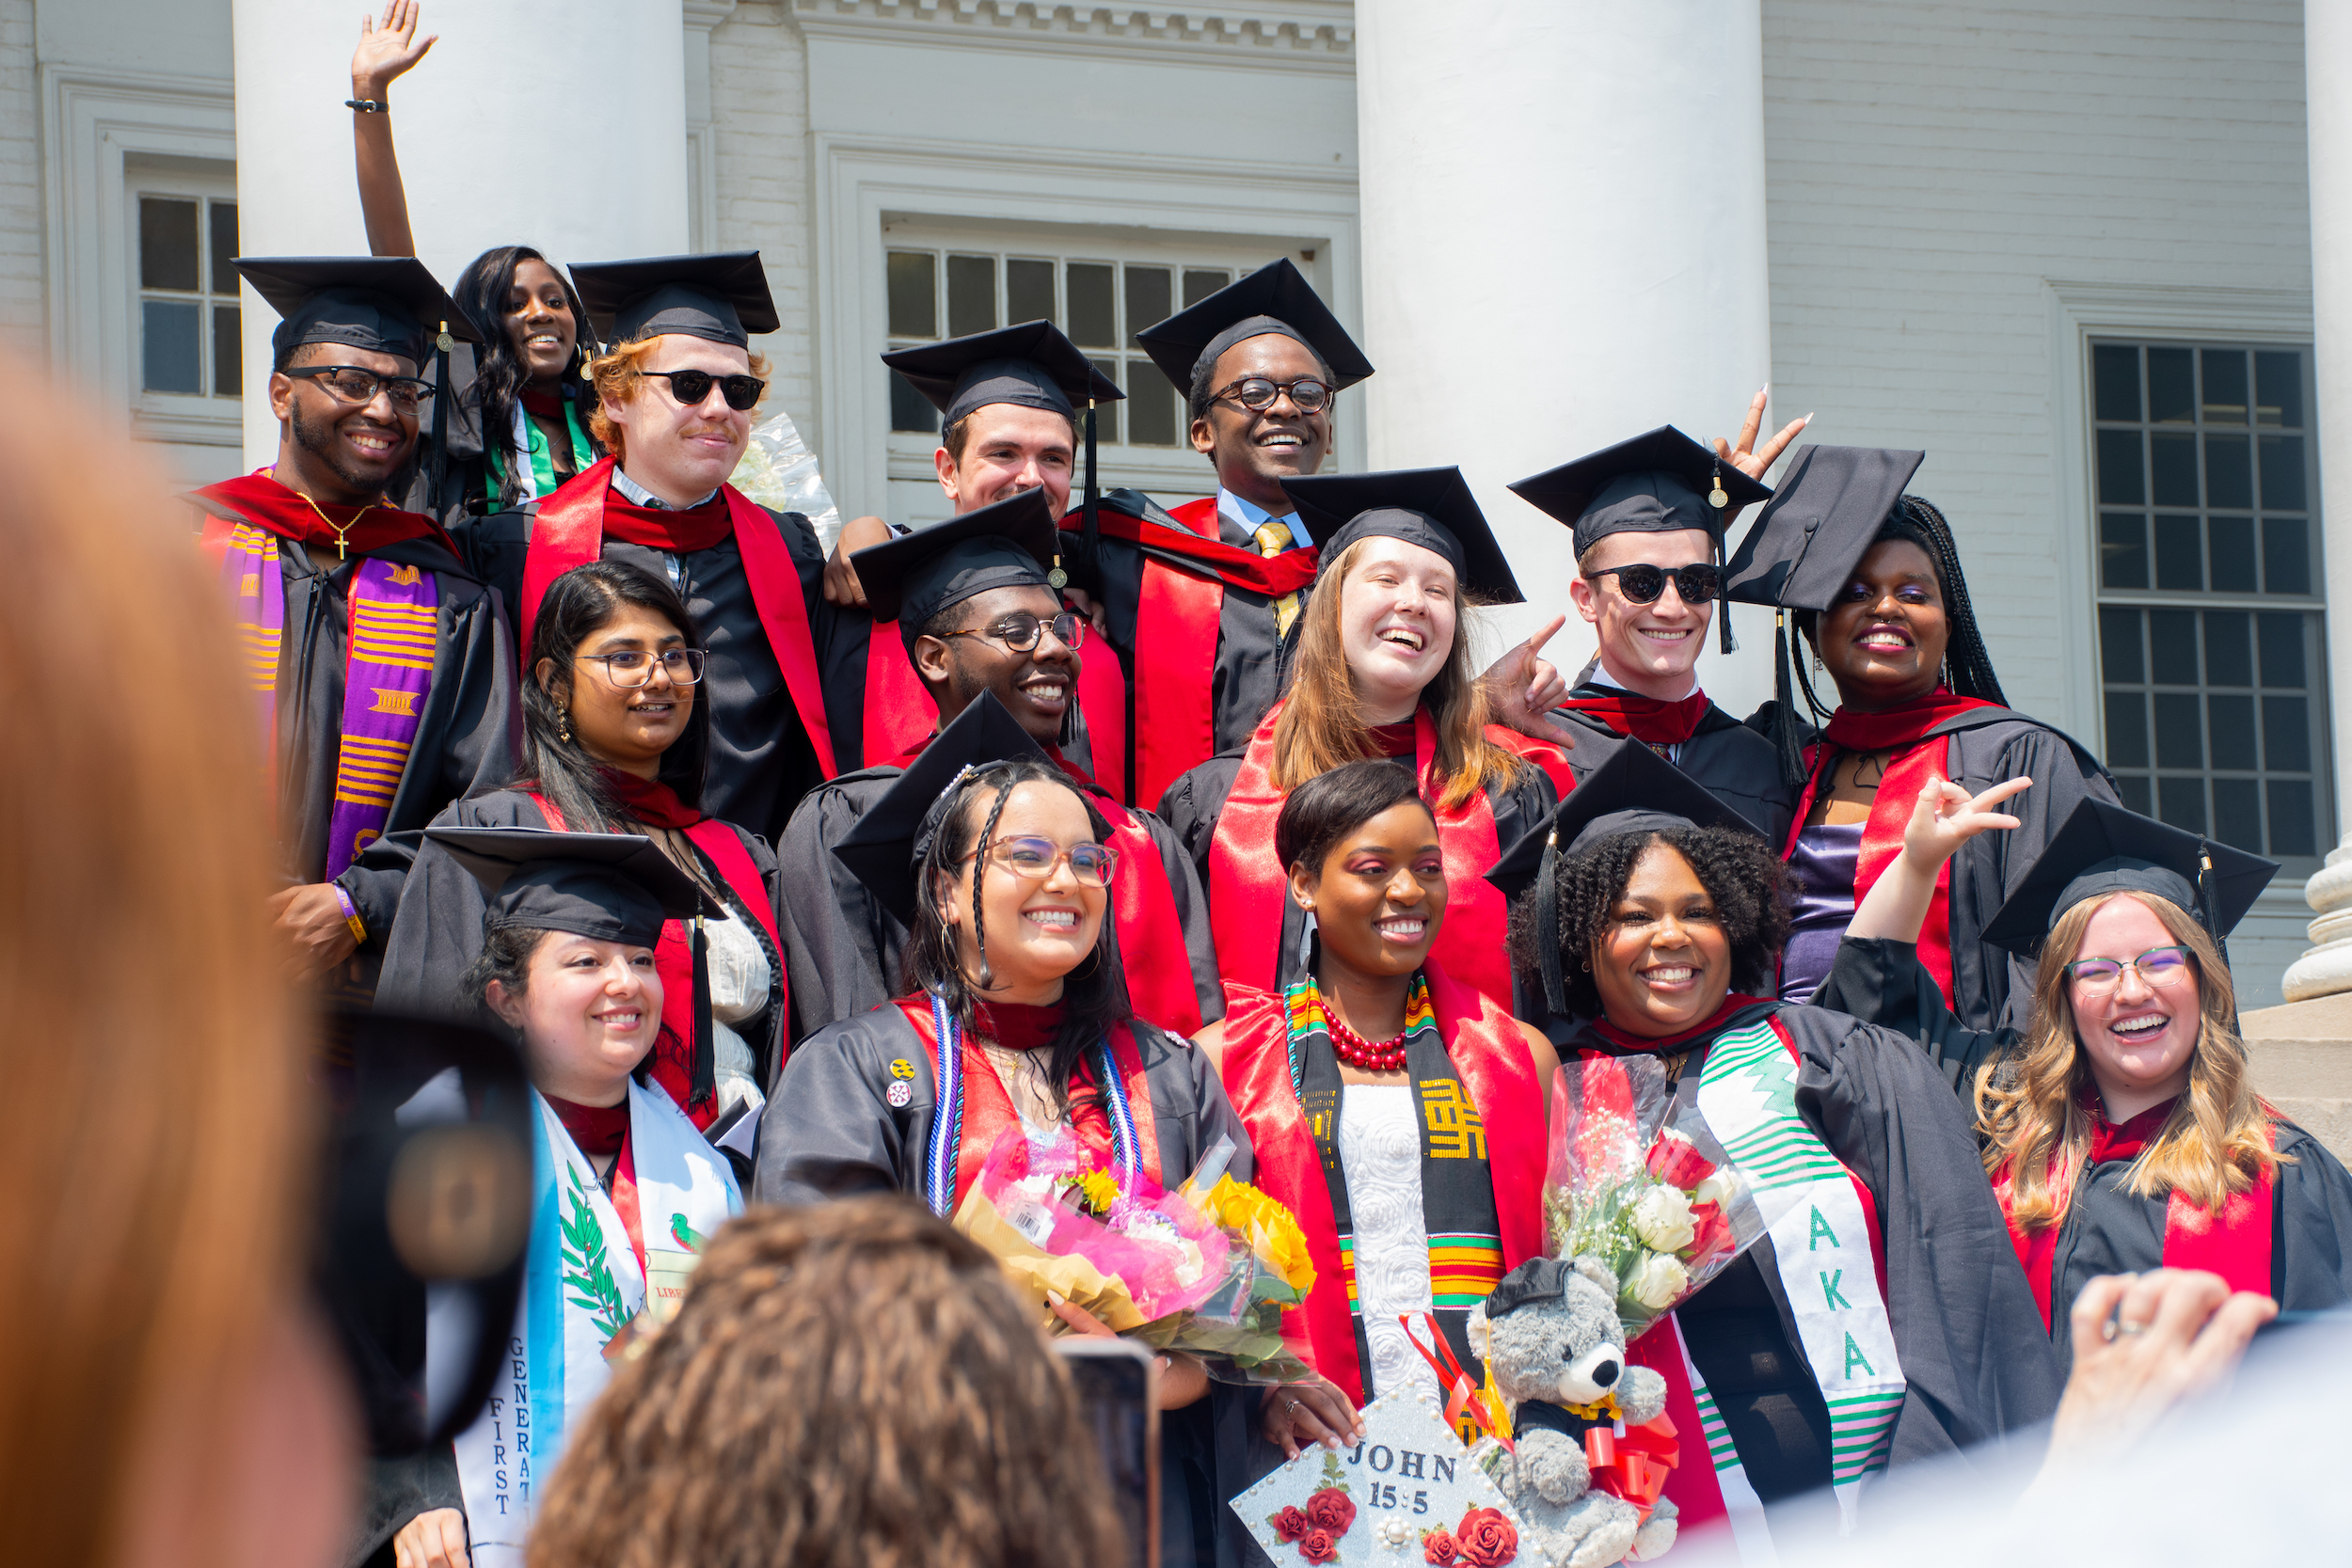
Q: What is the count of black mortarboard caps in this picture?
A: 12